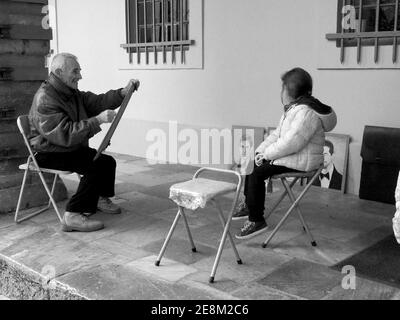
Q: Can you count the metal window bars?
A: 11